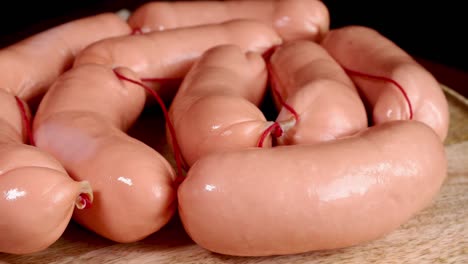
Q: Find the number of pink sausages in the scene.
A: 9